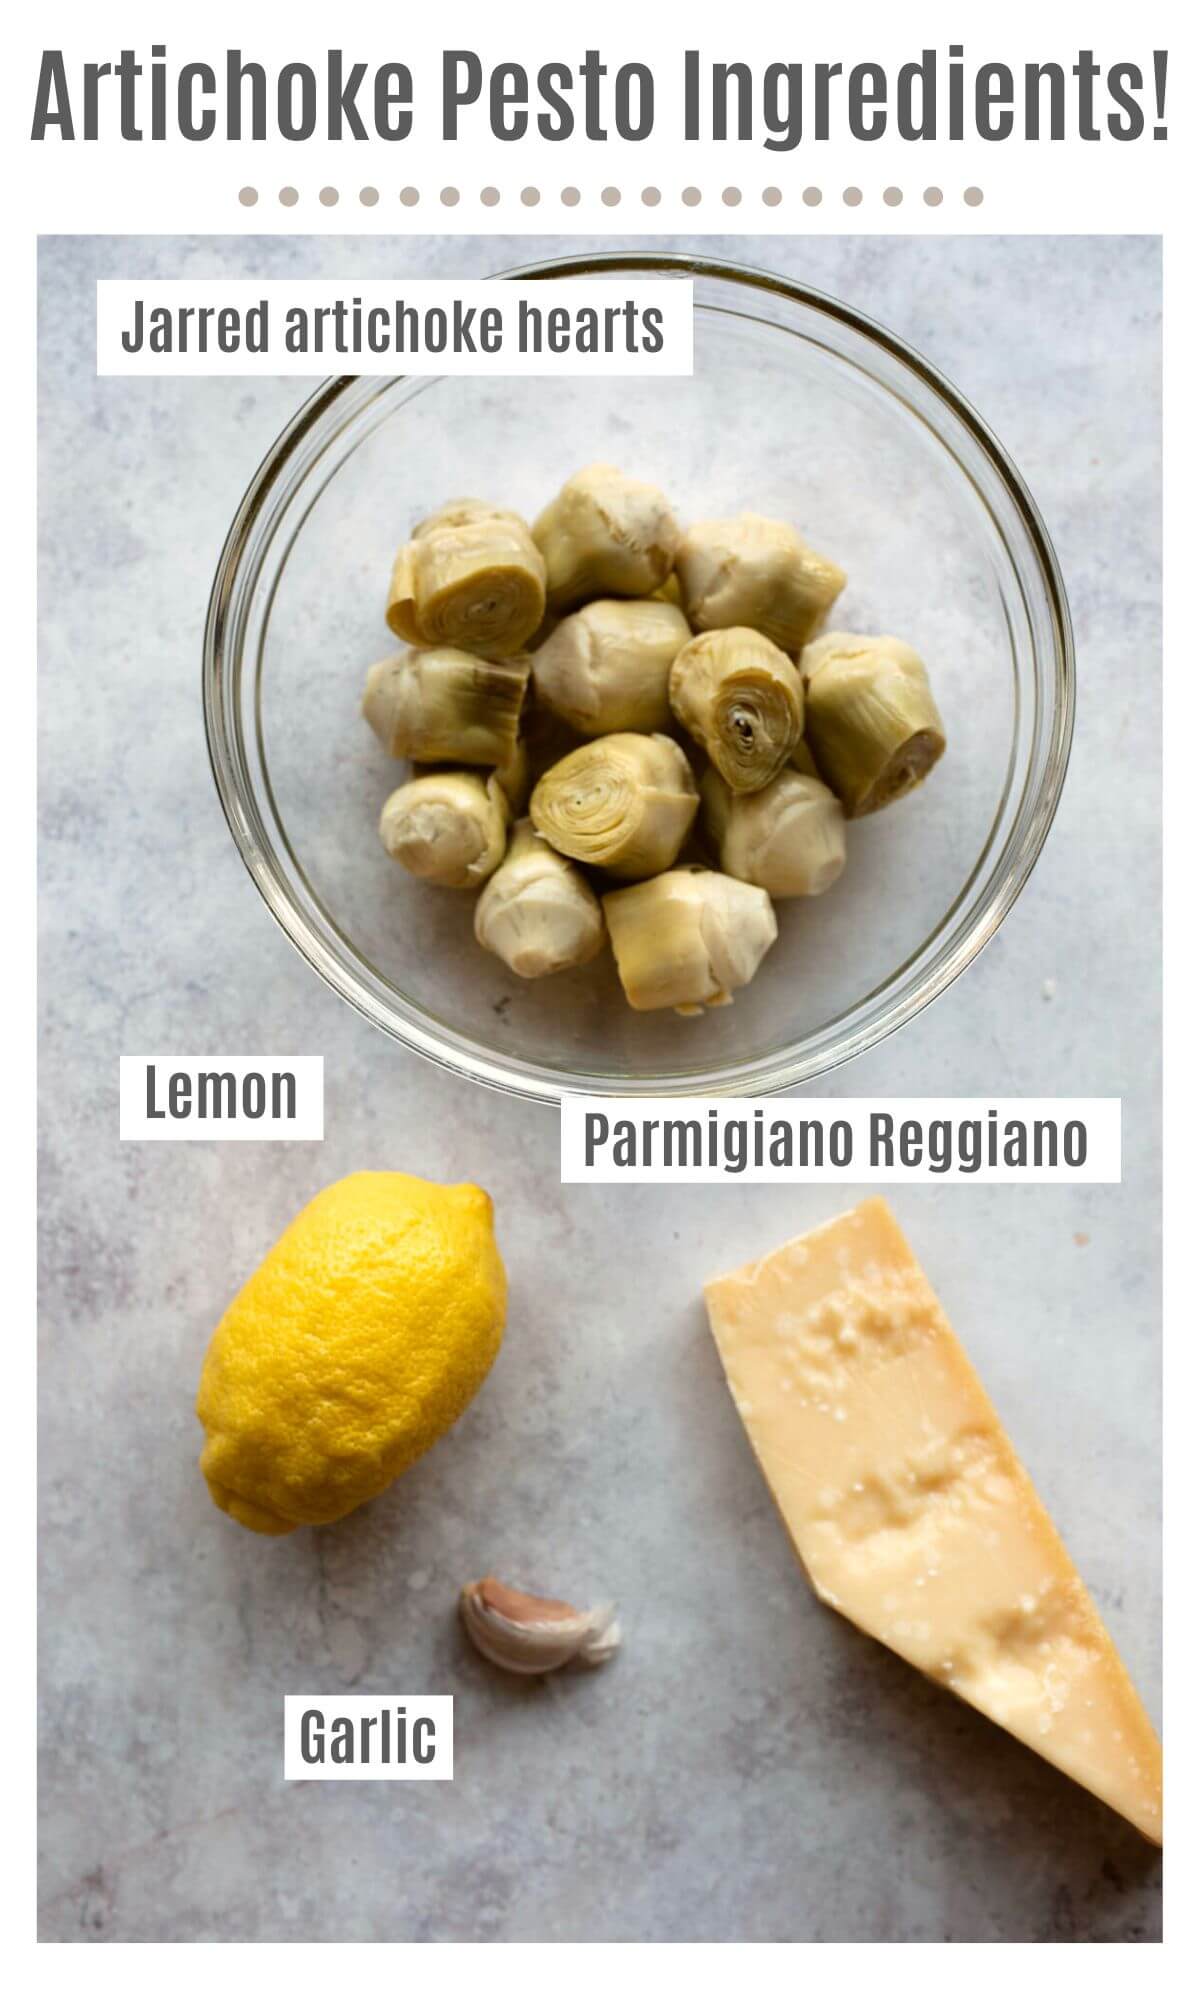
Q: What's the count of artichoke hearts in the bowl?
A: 12